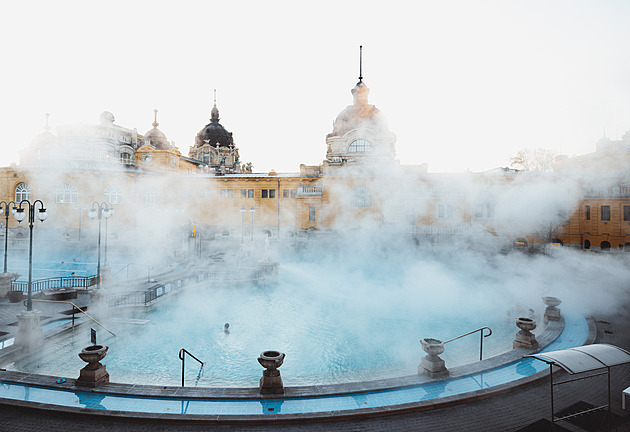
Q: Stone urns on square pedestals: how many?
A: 5